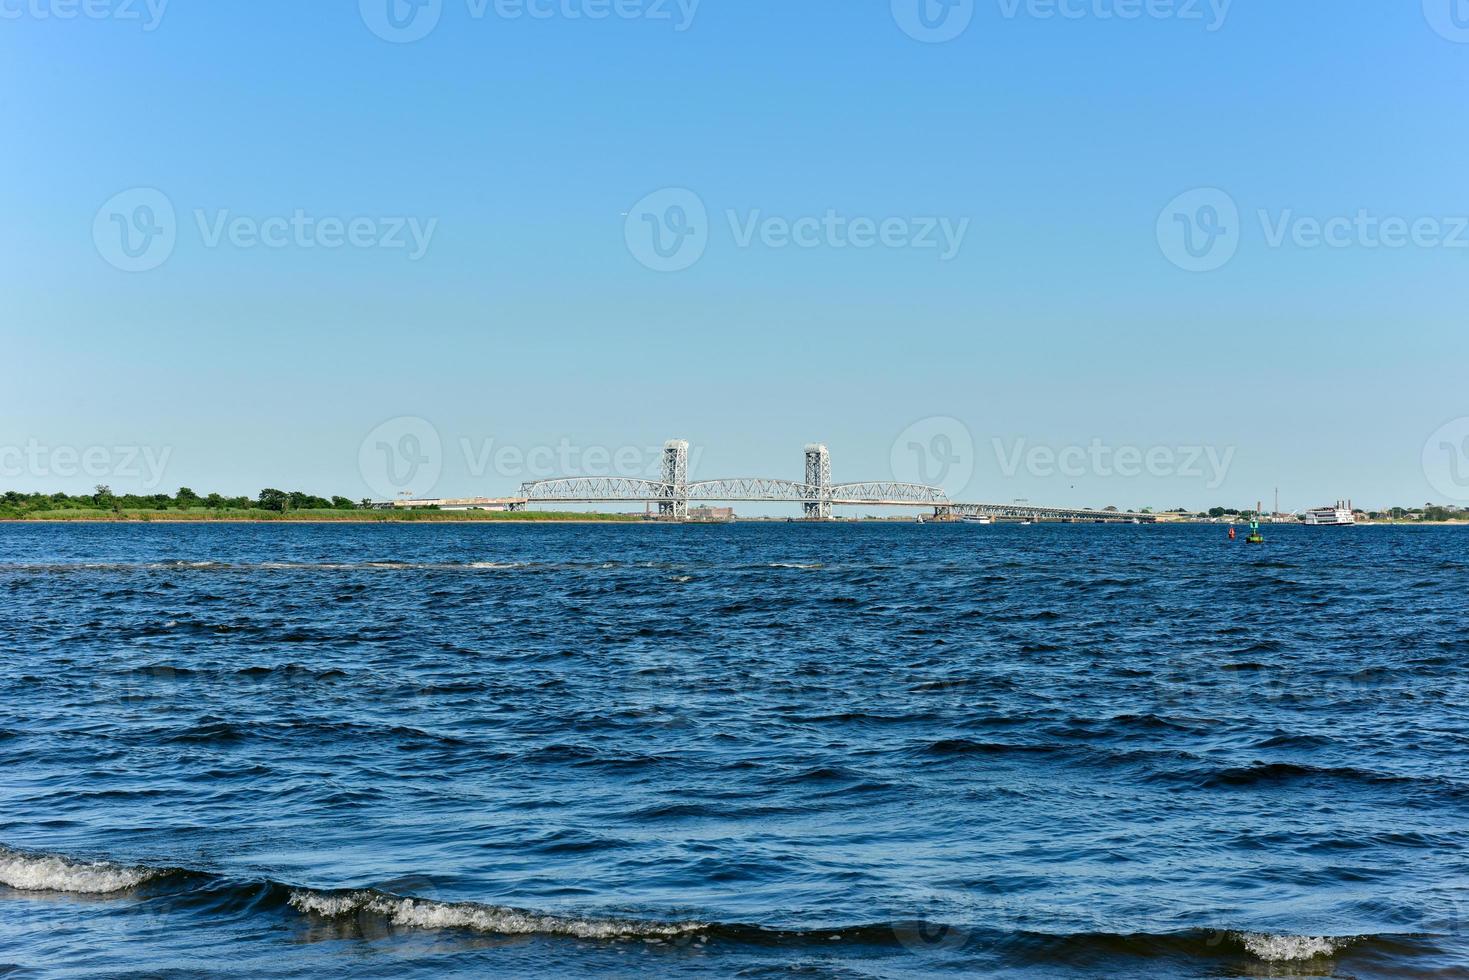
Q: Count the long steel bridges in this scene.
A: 1